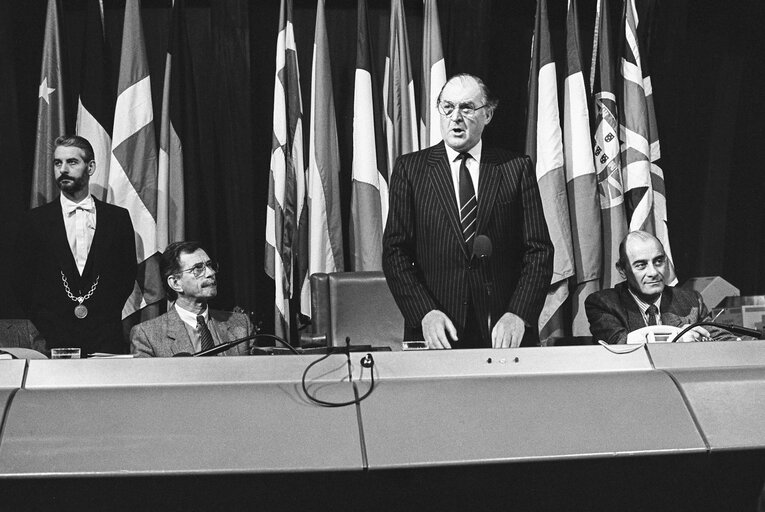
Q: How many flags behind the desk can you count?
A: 13